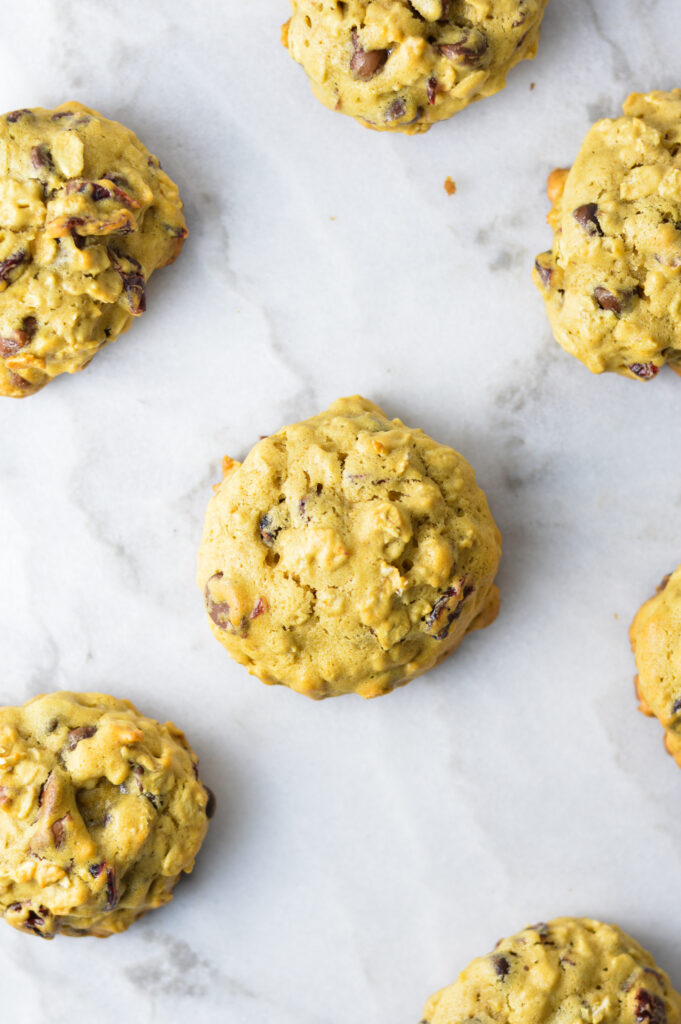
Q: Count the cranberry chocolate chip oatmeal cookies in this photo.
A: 7